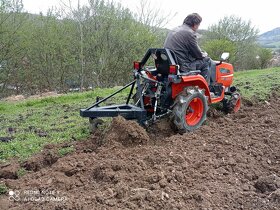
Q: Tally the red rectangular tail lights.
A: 2